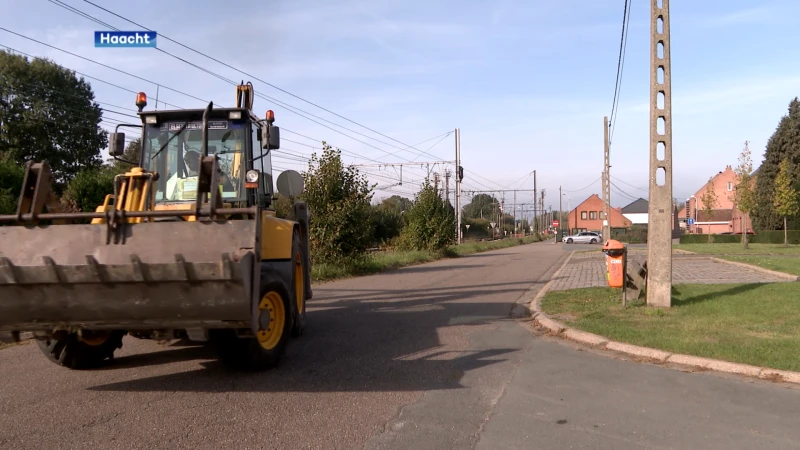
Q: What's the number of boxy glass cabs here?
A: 1